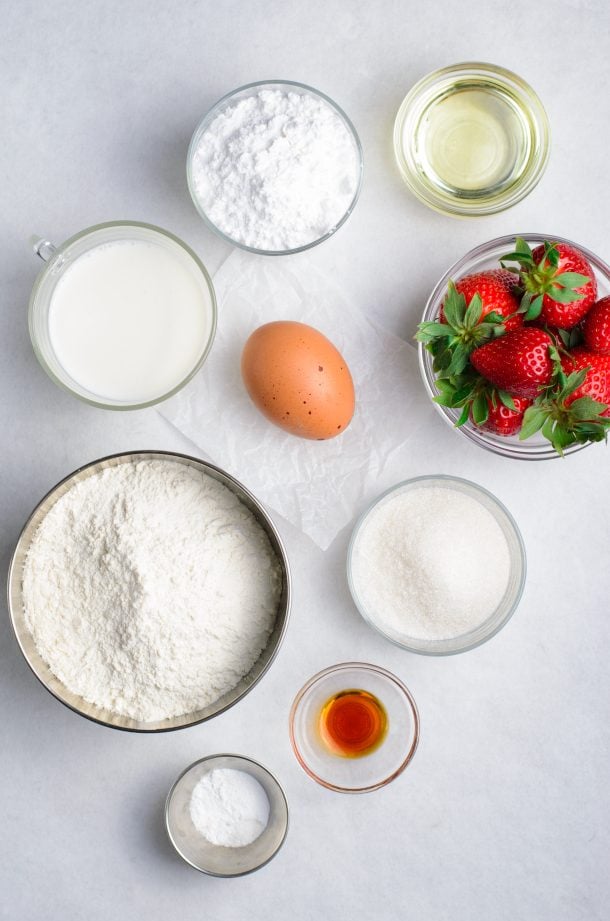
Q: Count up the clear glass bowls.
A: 5